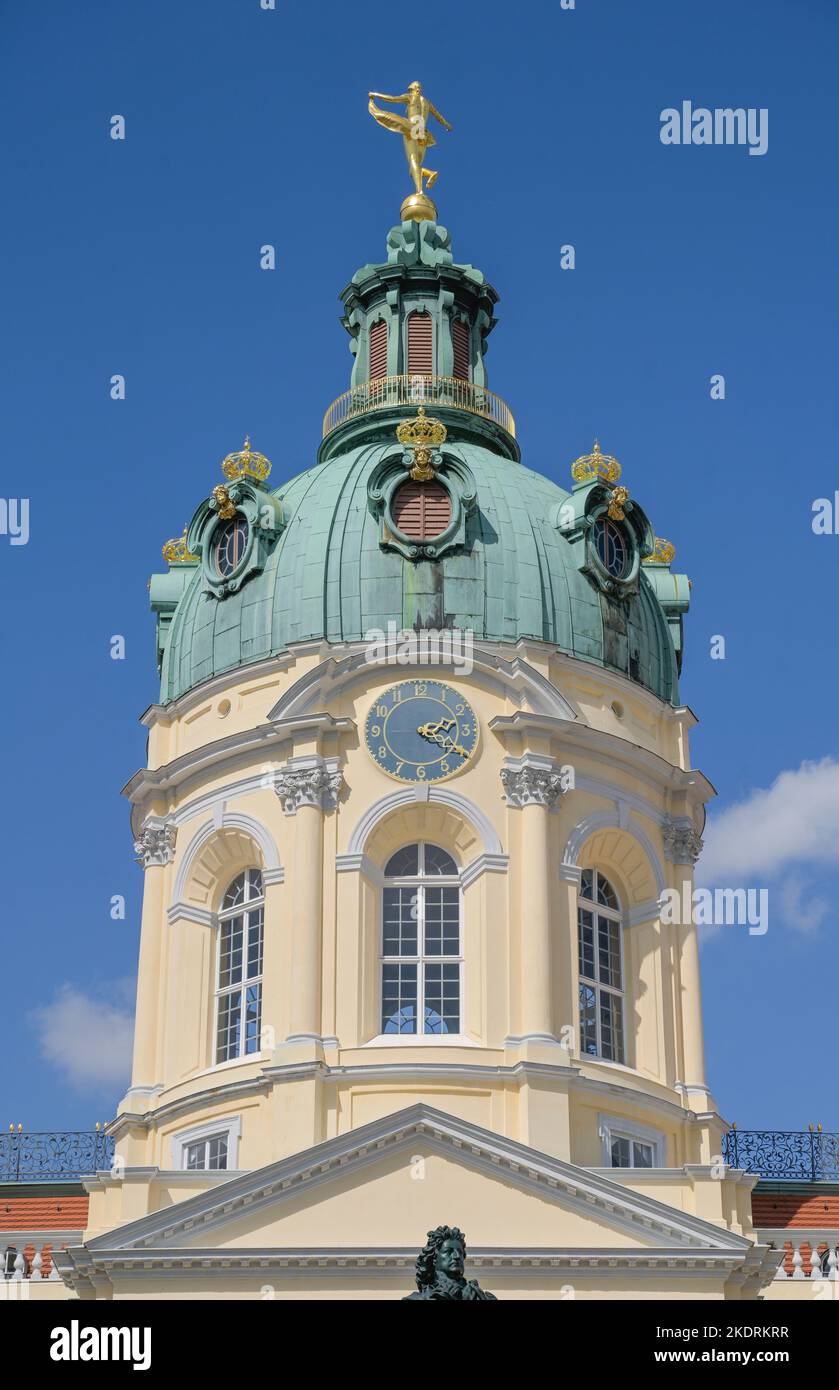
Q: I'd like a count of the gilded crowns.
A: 5